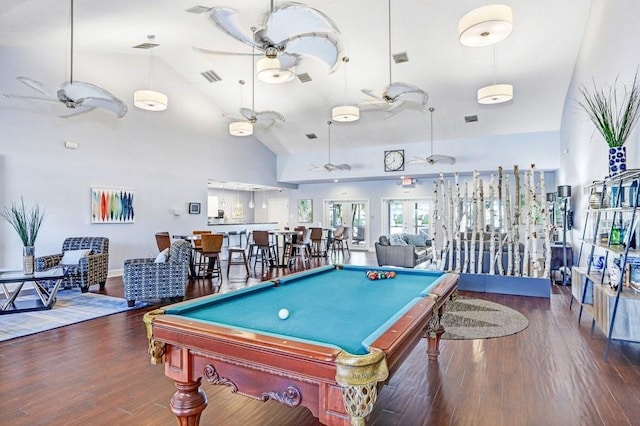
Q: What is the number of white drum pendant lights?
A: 6